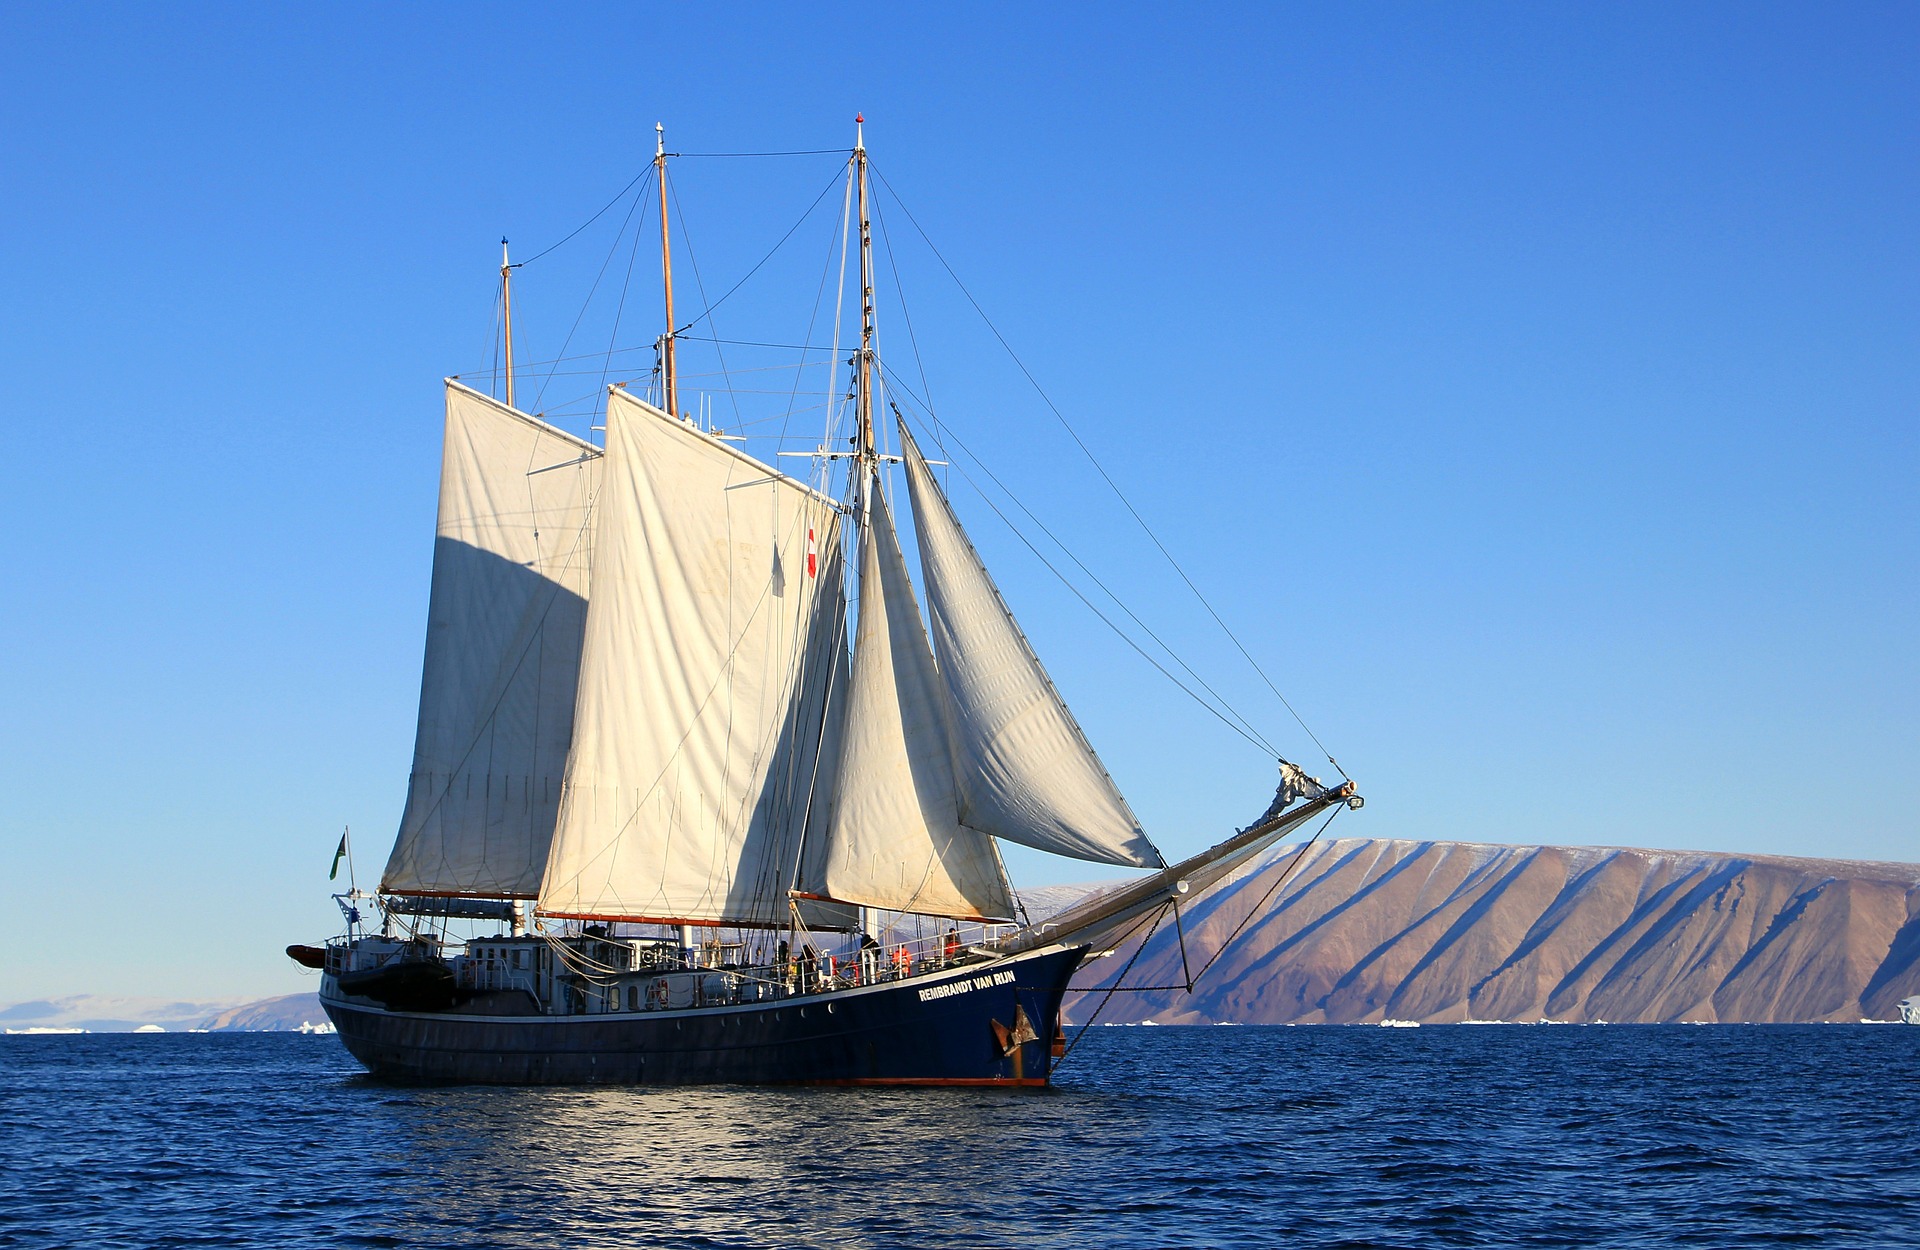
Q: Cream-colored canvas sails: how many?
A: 4